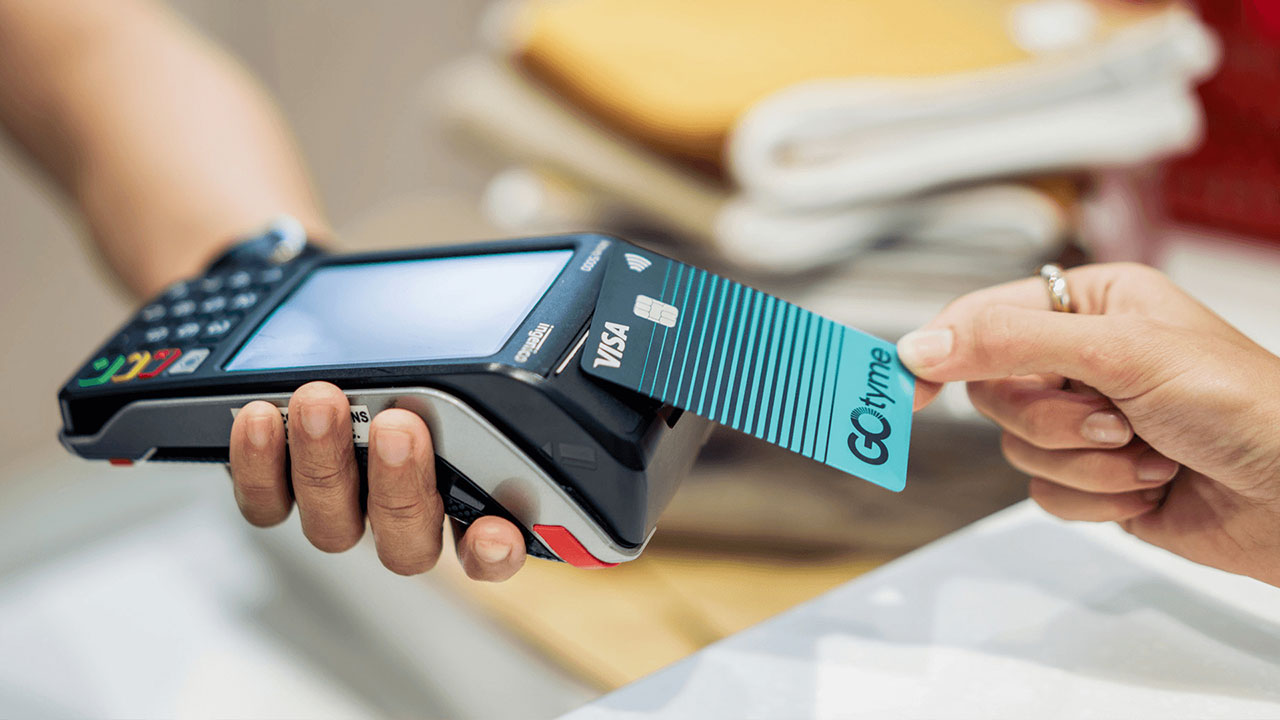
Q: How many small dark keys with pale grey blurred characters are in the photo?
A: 11